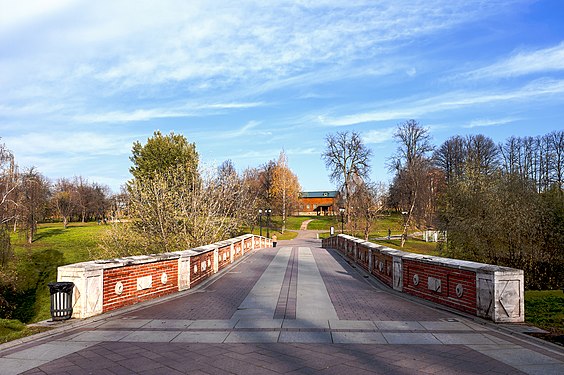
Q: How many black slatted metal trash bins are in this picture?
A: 1